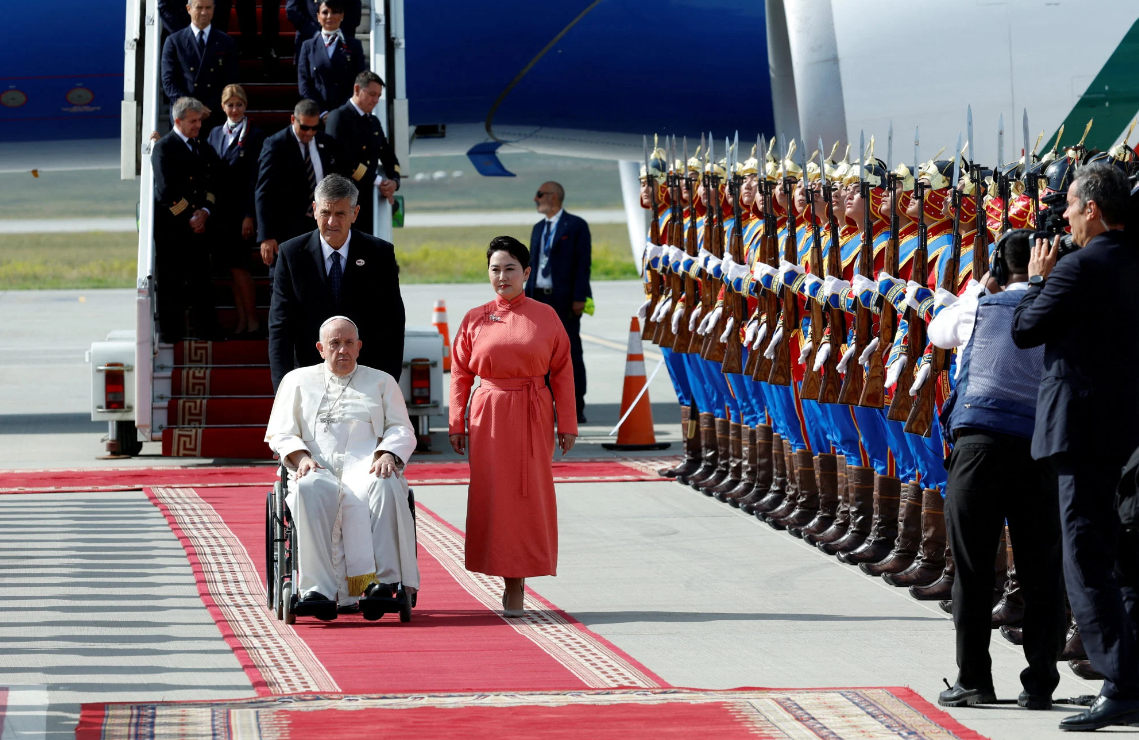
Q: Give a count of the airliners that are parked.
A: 1